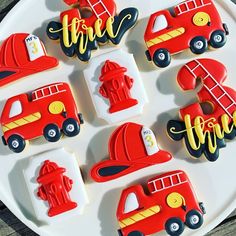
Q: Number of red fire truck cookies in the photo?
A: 3